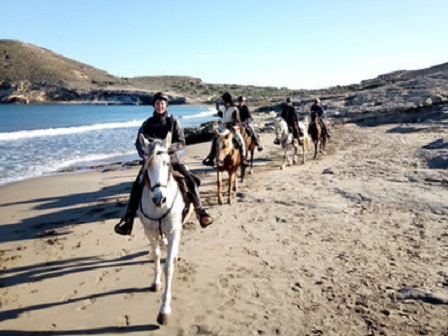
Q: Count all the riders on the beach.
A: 5